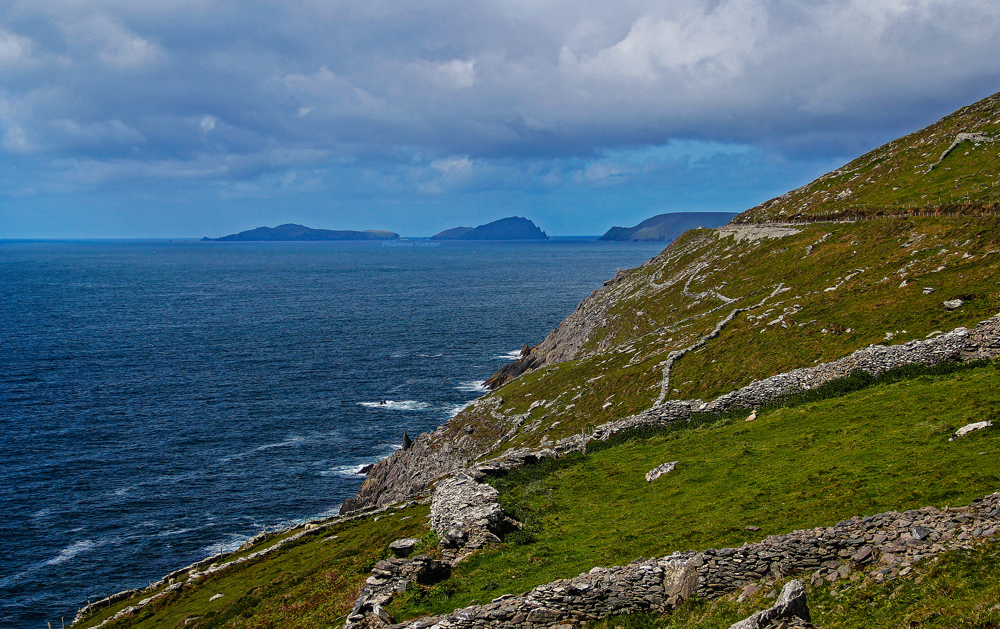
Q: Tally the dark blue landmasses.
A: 3